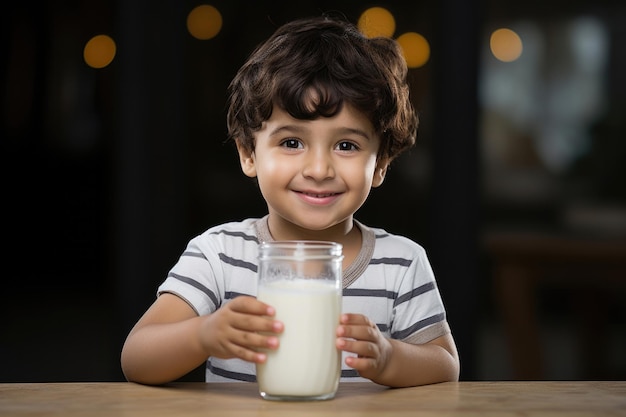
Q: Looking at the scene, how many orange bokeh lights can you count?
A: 5